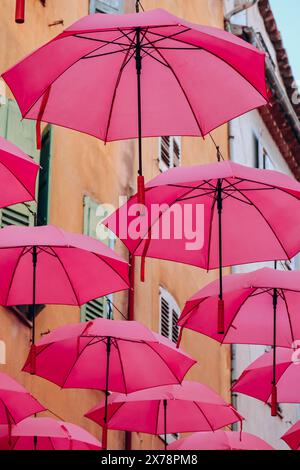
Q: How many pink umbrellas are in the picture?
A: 12